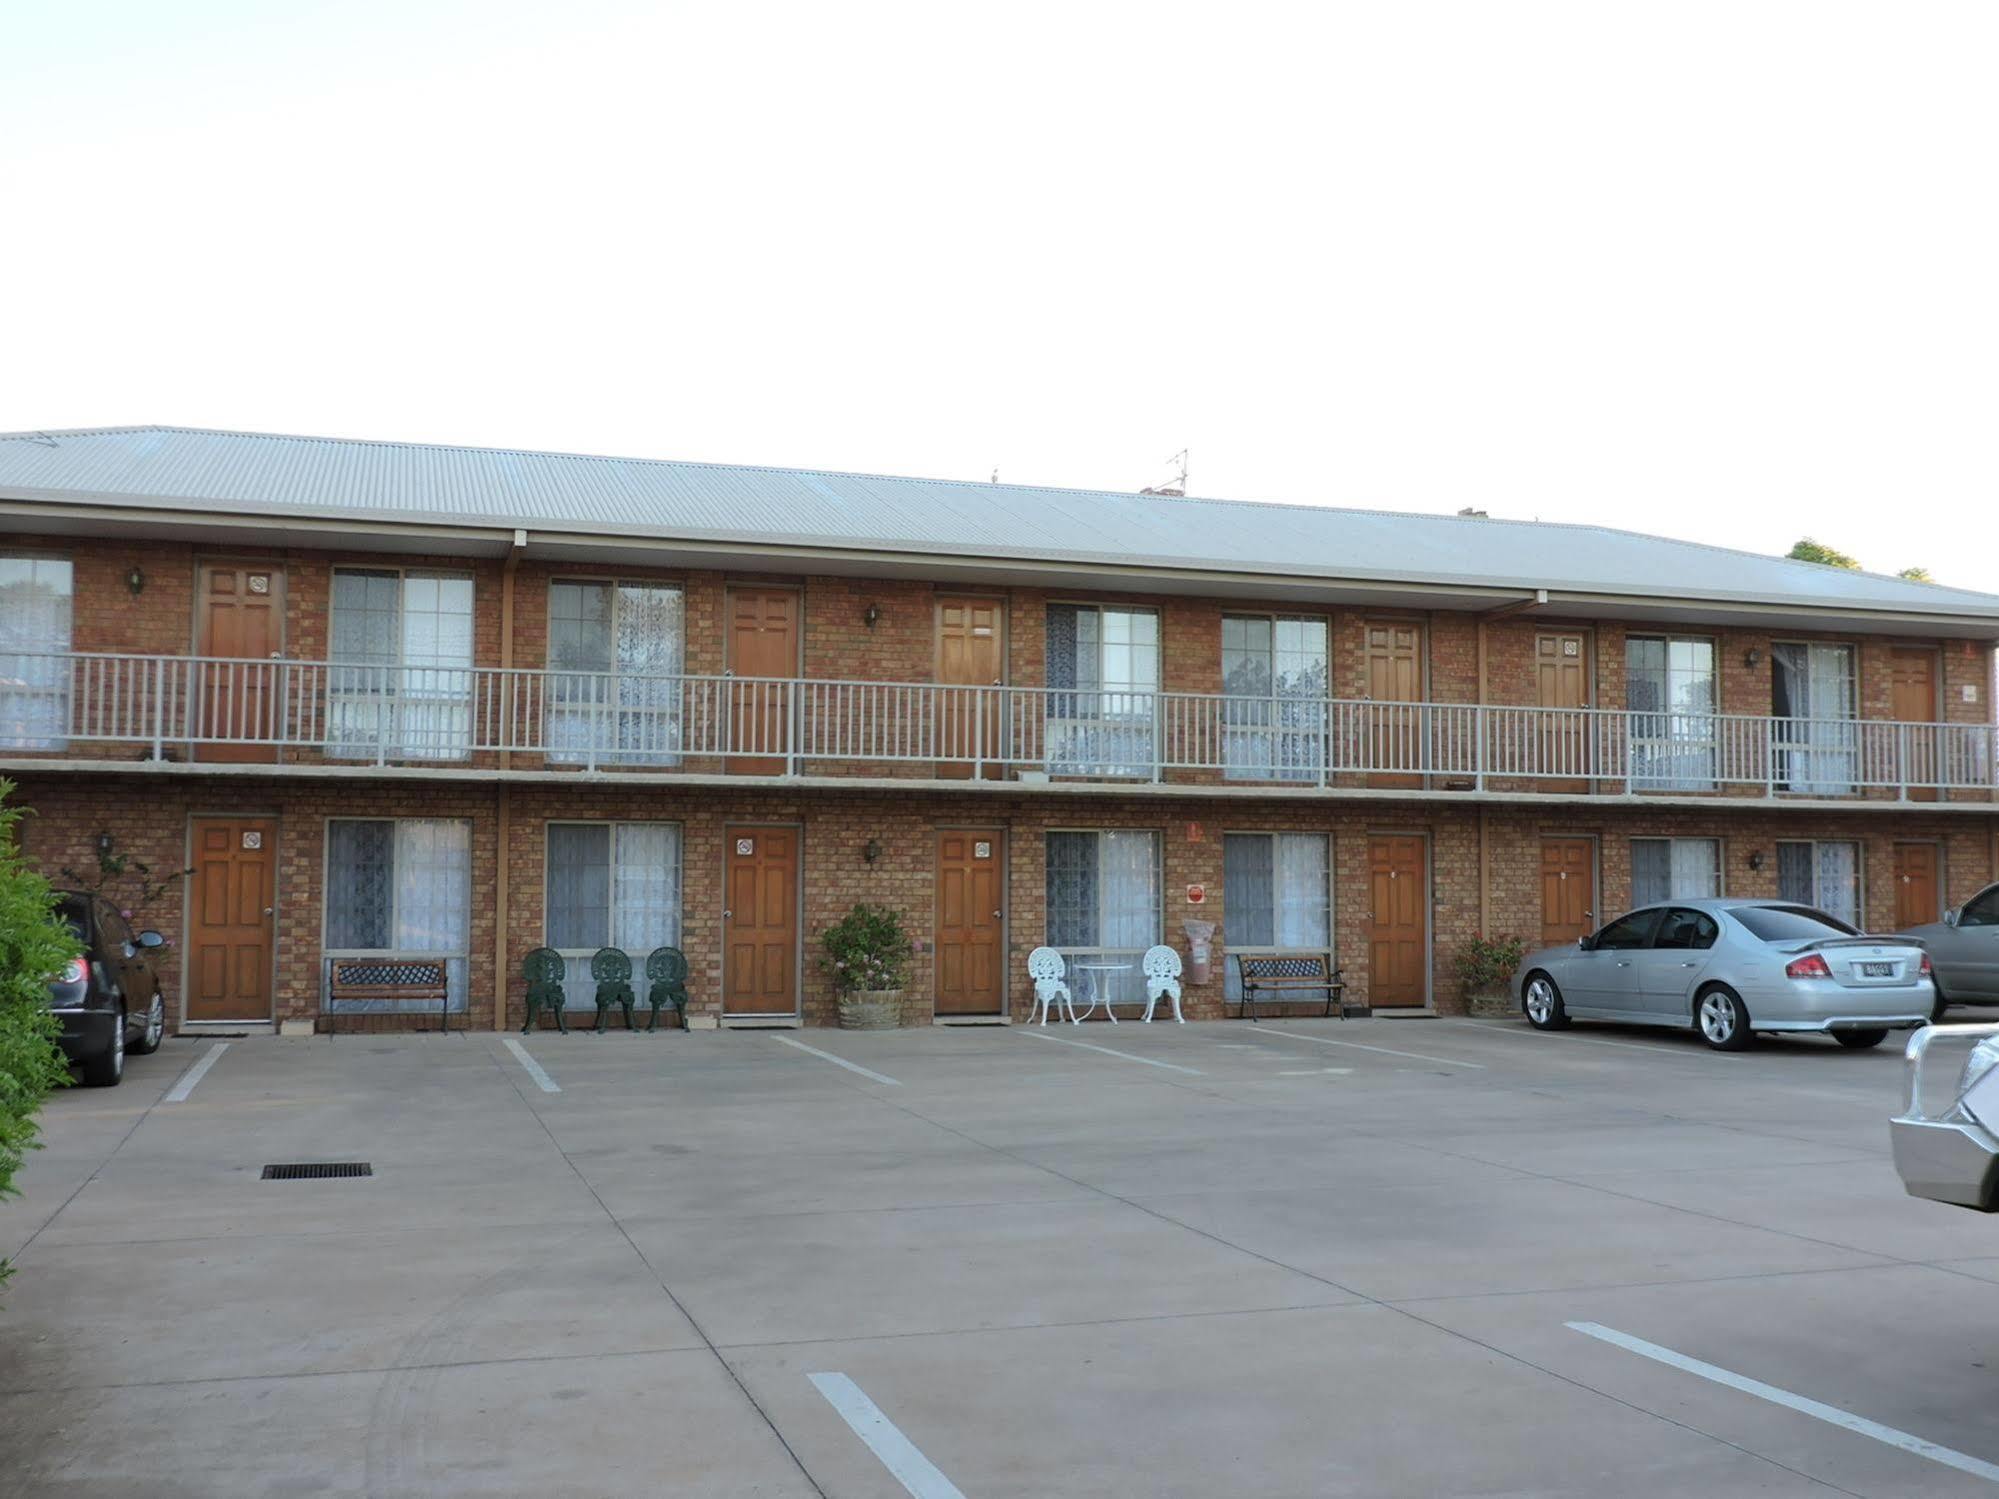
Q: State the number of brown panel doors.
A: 12